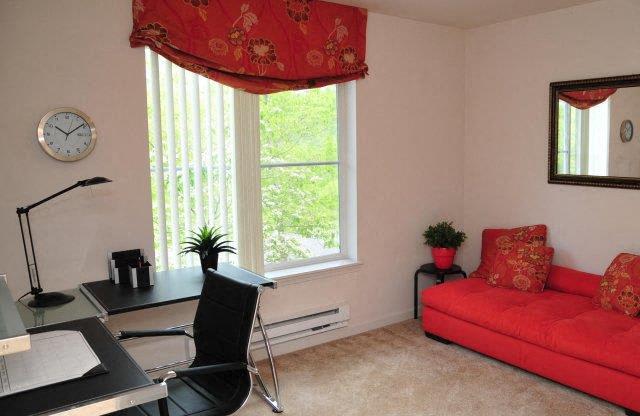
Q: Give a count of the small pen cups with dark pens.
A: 1